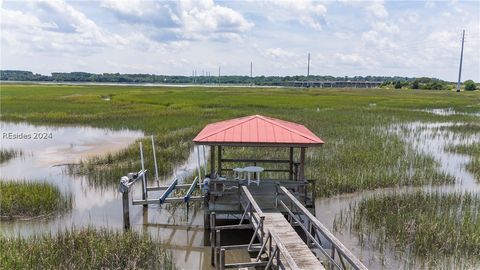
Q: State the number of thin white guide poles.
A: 4